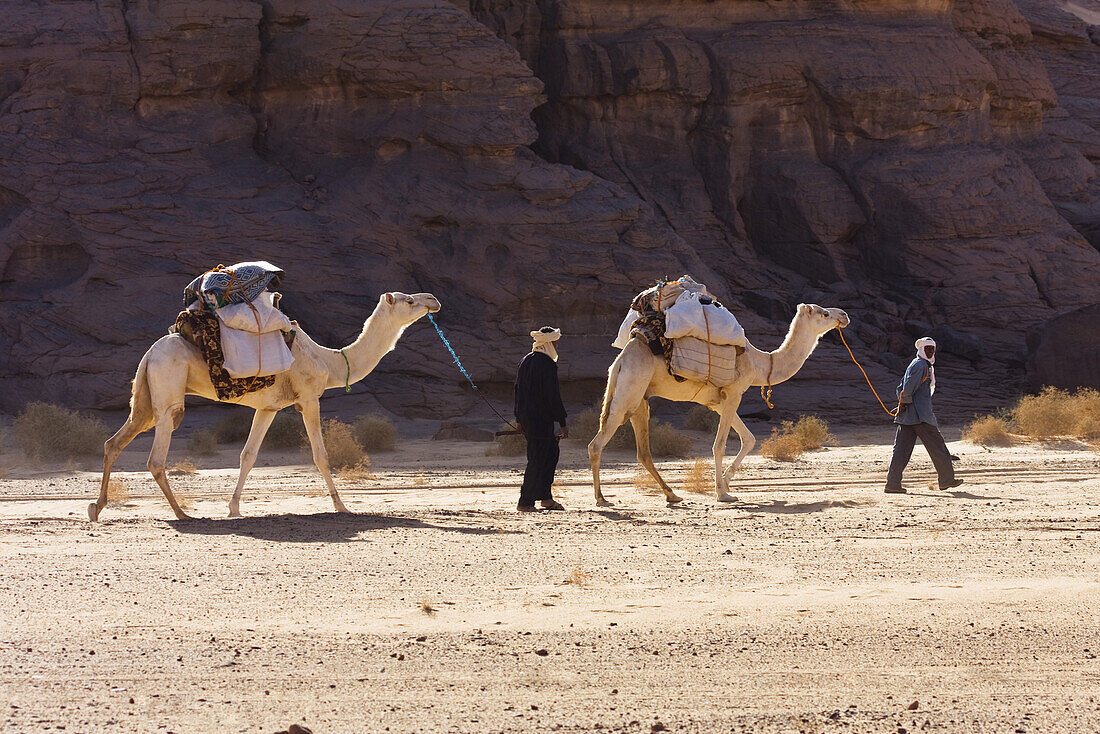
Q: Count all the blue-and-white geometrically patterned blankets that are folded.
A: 1